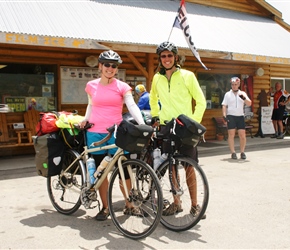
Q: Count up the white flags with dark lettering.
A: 1